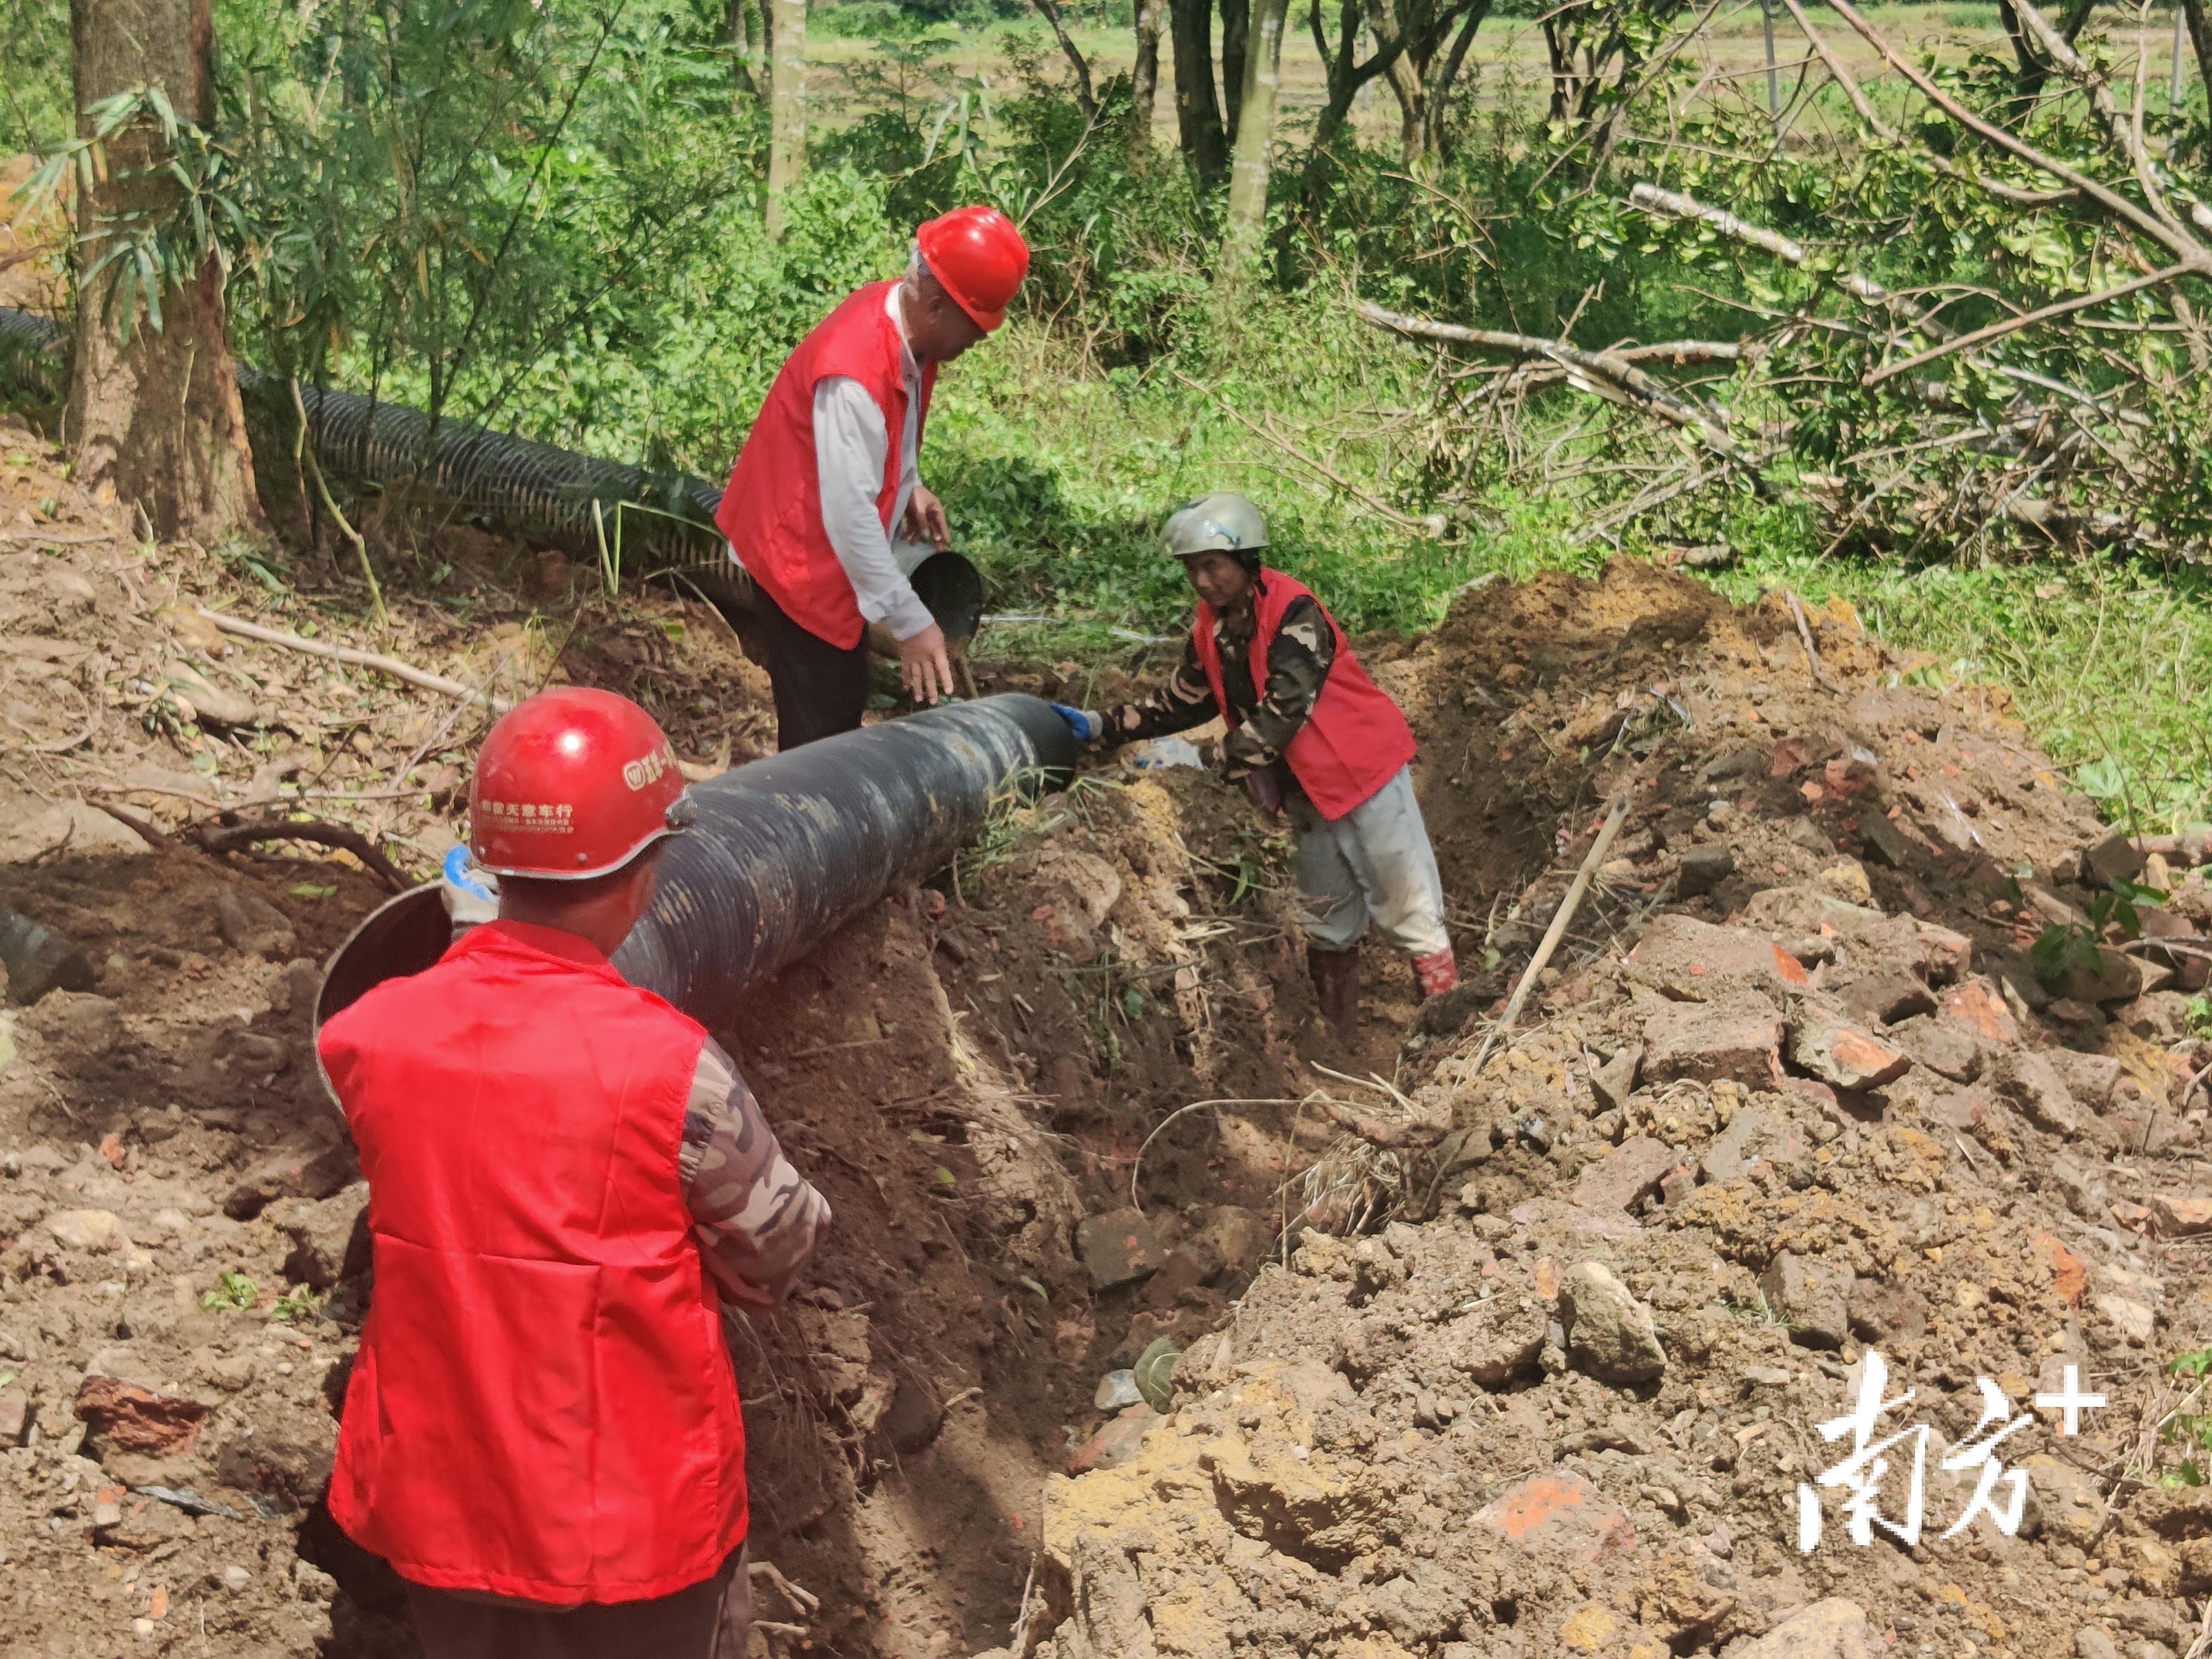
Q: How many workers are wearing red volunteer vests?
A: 3